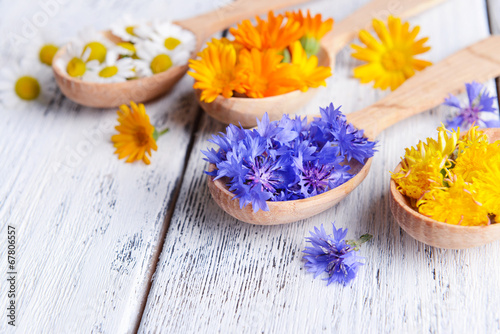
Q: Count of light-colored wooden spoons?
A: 4